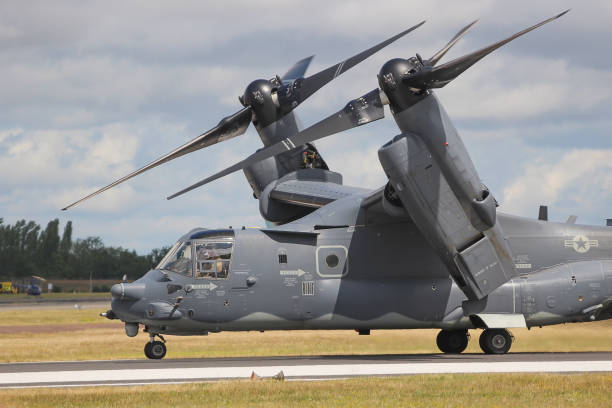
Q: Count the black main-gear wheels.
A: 2